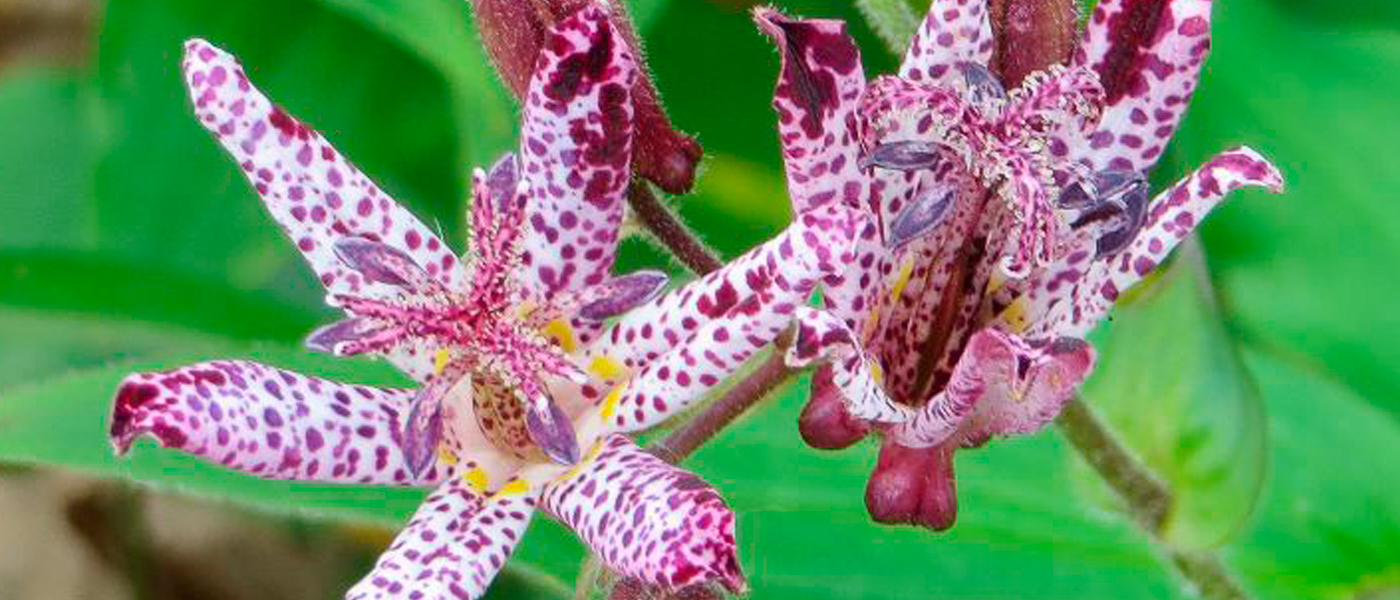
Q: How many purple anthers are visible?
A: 11